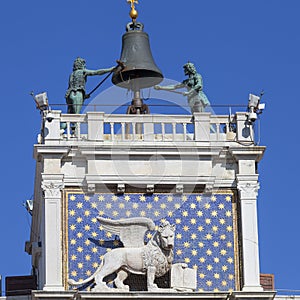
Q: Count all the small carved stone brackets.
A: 5